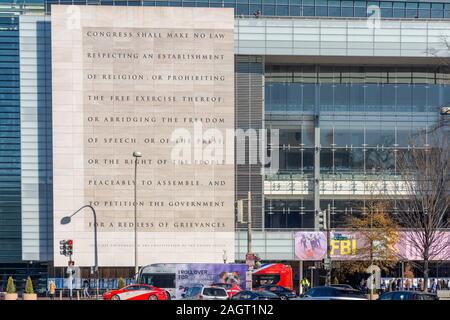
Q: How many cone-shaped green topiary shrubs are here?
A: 3